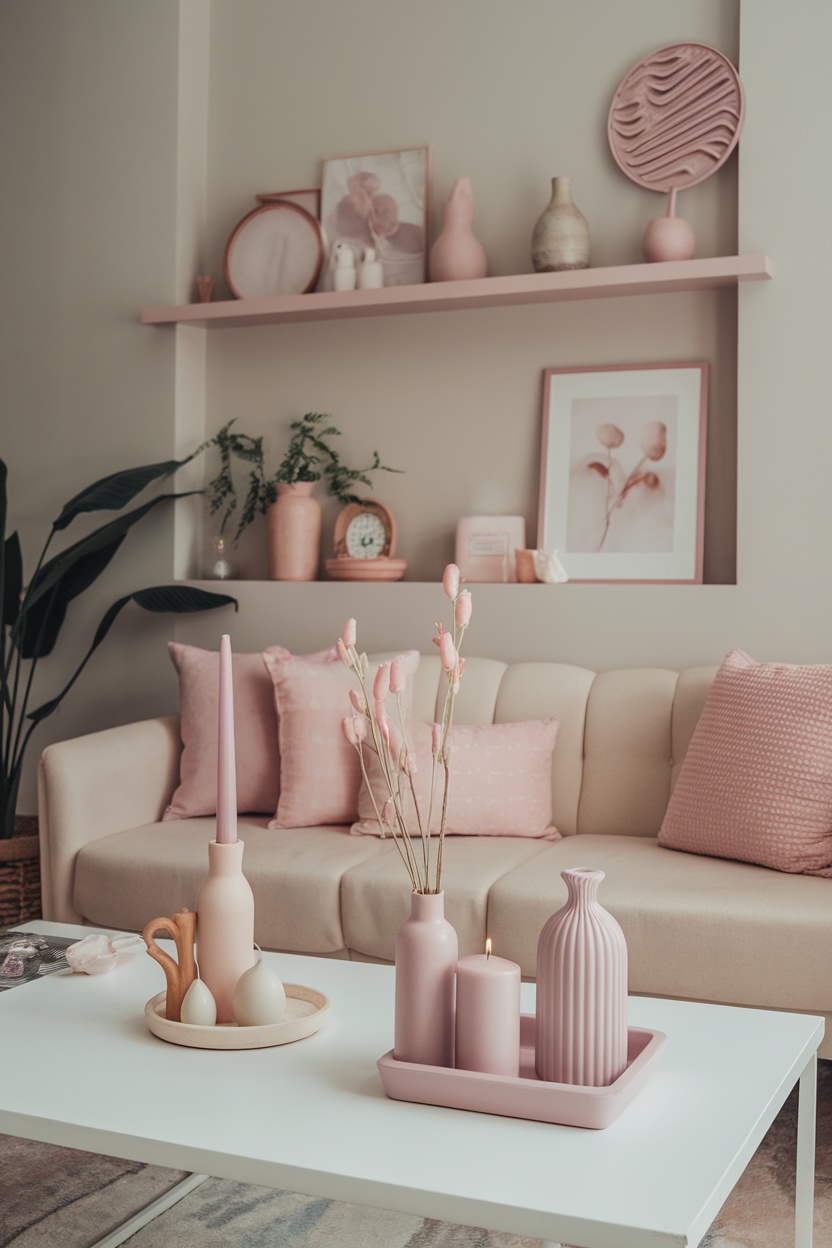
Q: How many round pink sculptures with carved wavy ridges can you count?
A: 1